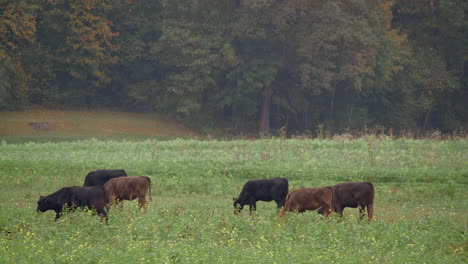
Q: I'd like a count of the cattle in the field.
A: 6